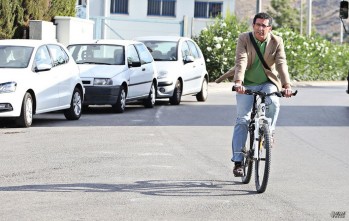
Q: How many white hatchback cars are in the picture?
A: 3